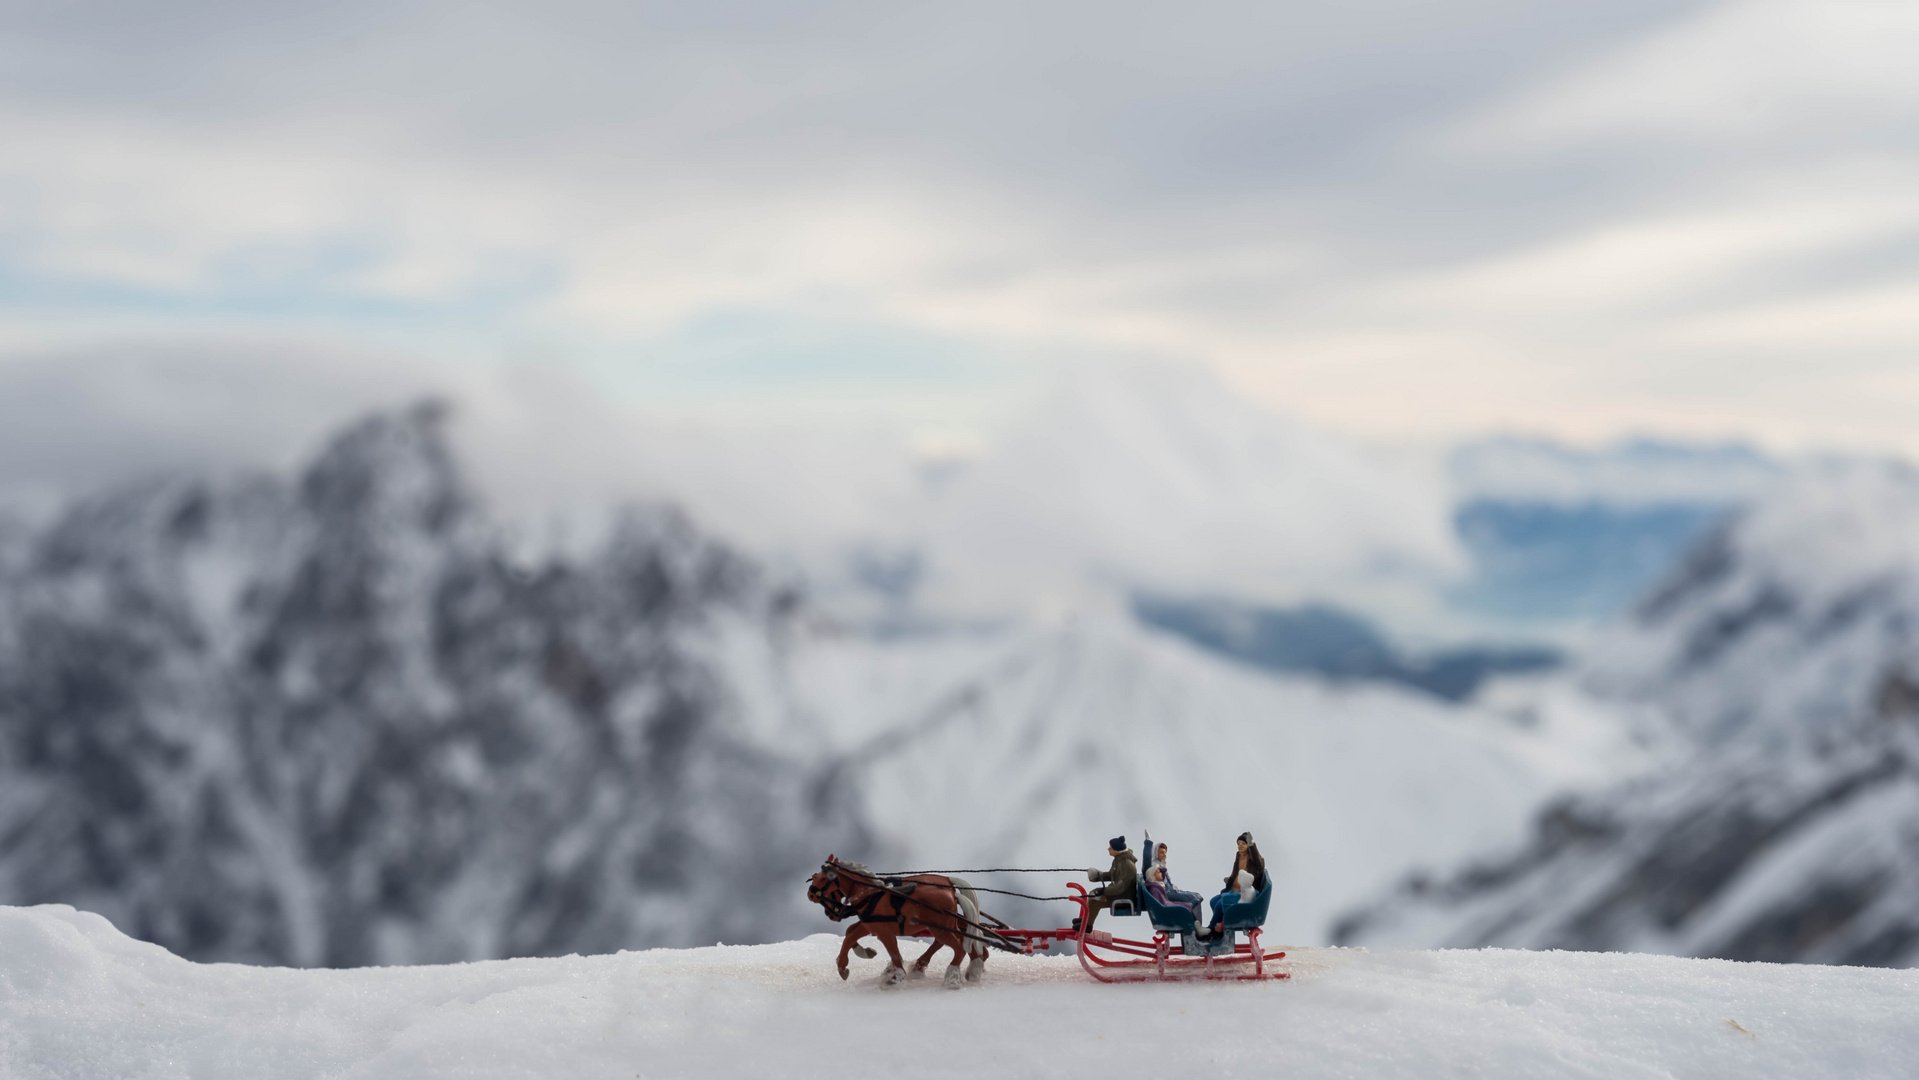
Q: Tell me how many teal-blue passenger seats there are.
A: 2